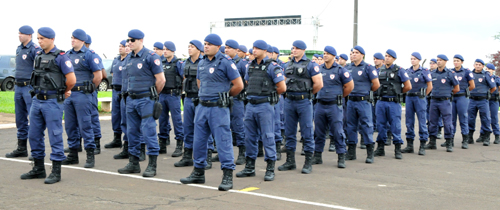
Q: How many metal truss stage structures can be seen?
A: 1